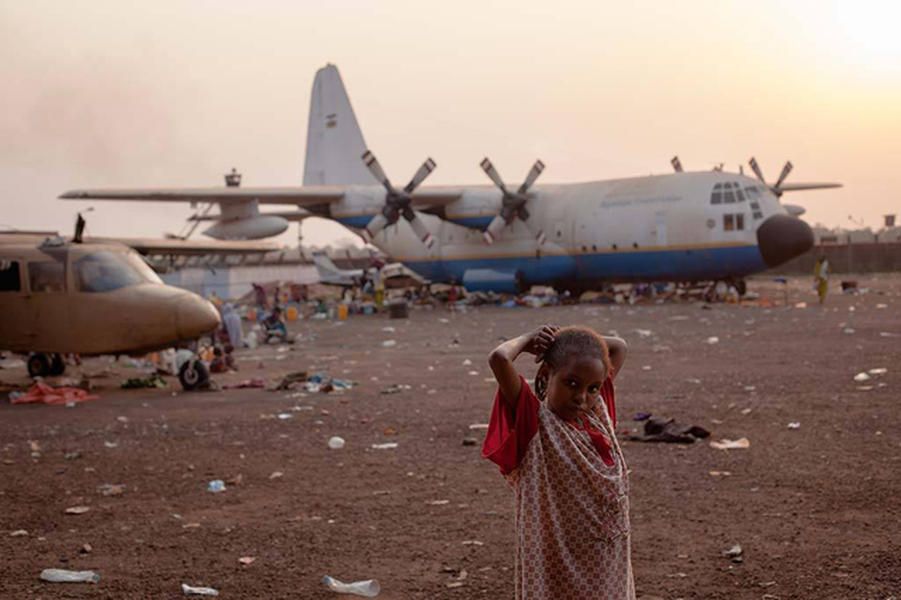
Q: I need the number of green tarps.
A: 1